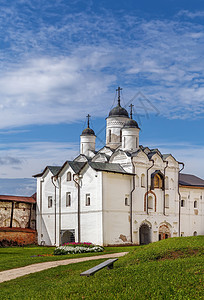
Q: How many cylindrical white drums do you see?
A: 3